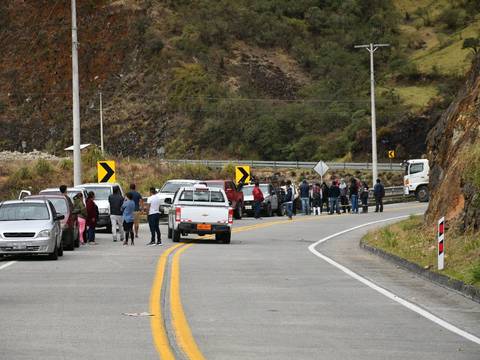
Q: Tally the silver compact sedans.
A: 1